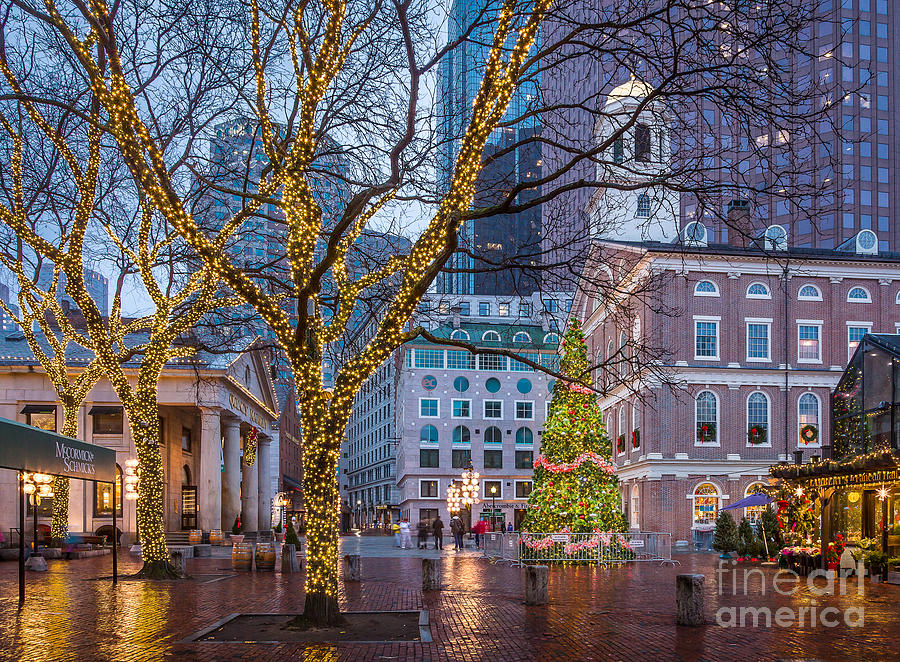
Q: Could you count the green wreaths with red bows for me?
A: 5